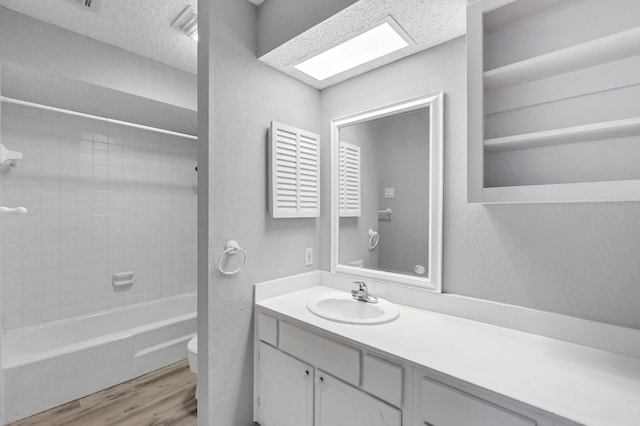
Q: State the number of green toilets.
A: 0